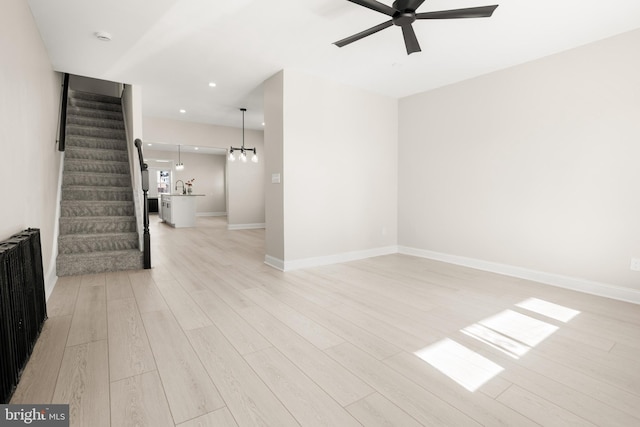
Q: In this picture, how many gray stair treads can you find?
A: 14